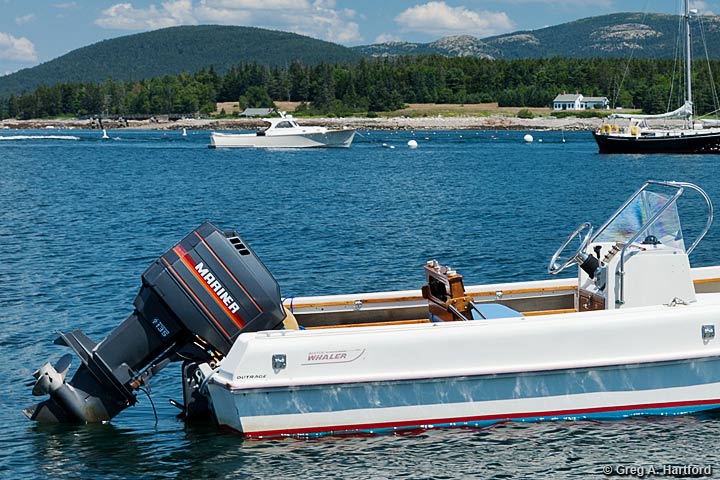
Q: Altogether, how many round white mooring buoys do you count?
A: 2